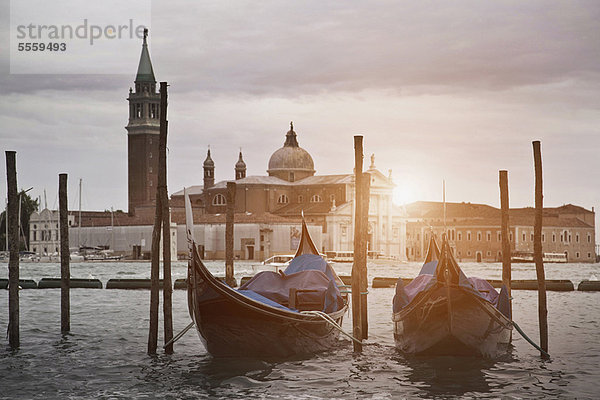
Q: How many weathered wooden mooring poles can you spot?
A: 9